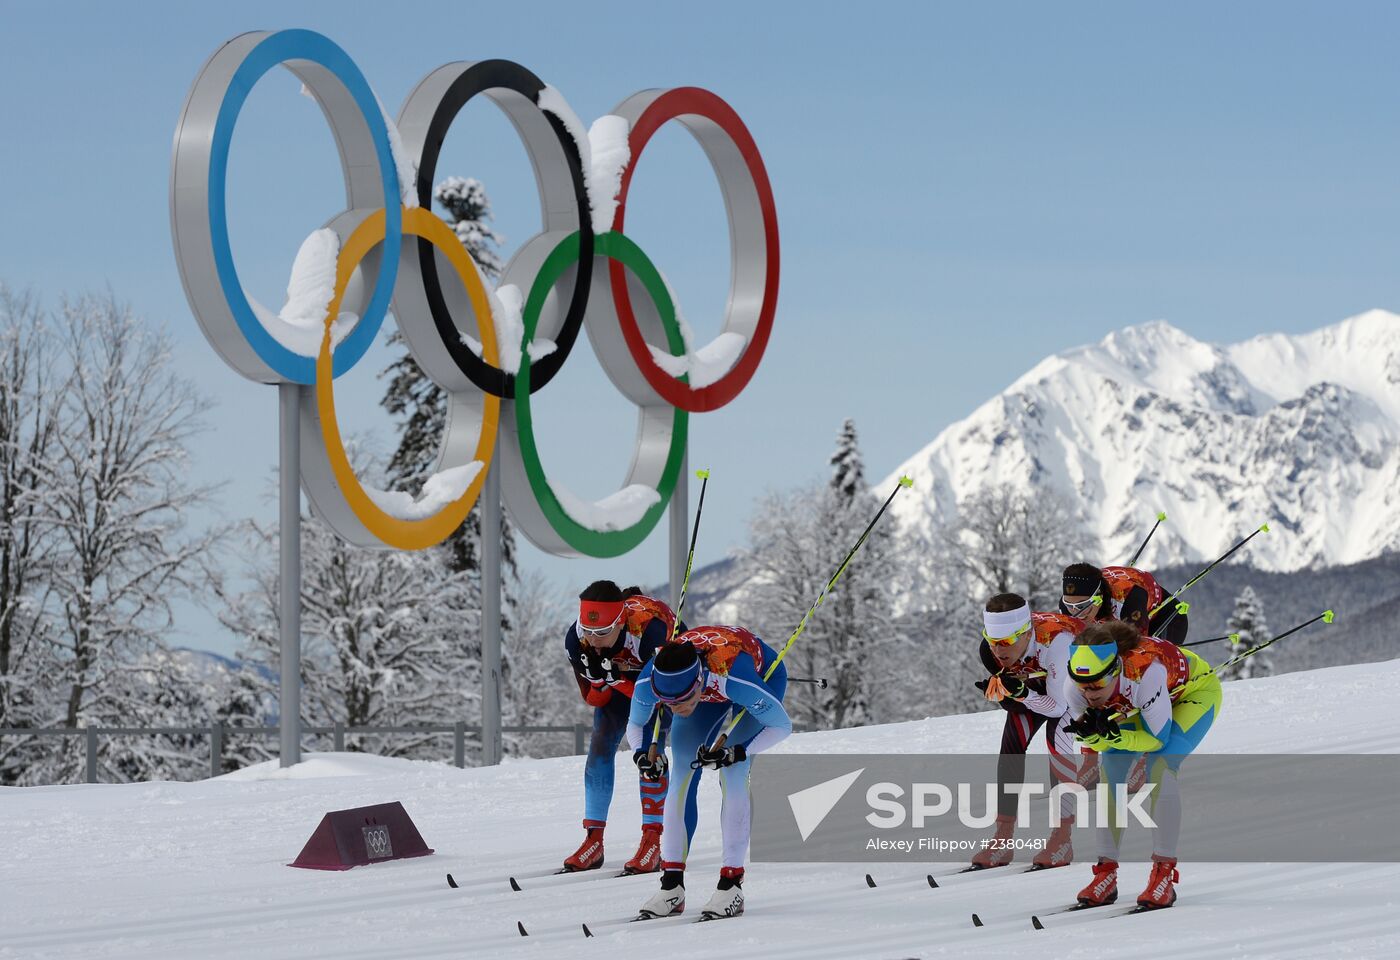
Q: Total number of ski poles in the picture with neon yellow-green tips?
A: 8